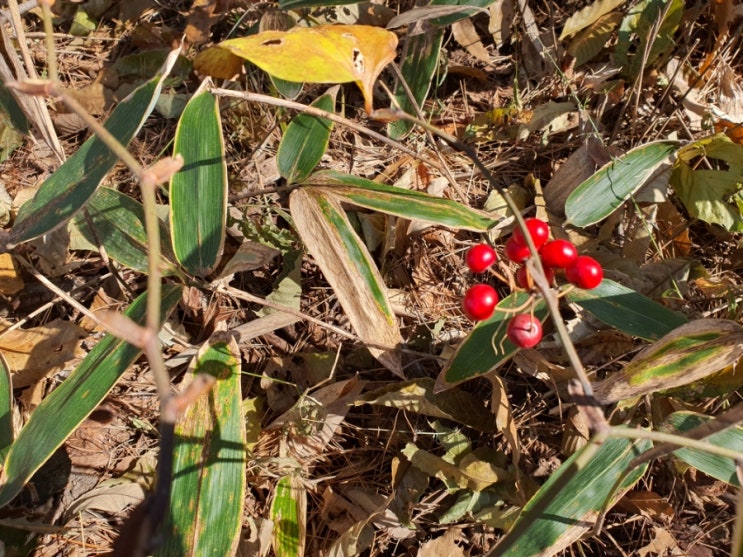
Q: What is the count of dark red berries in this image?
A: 8